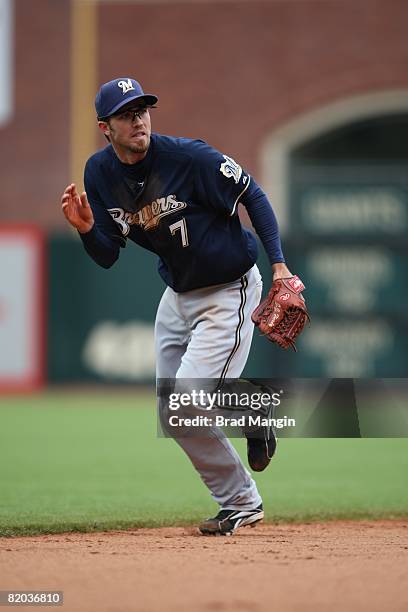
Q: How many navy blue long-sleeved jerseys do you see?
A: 1